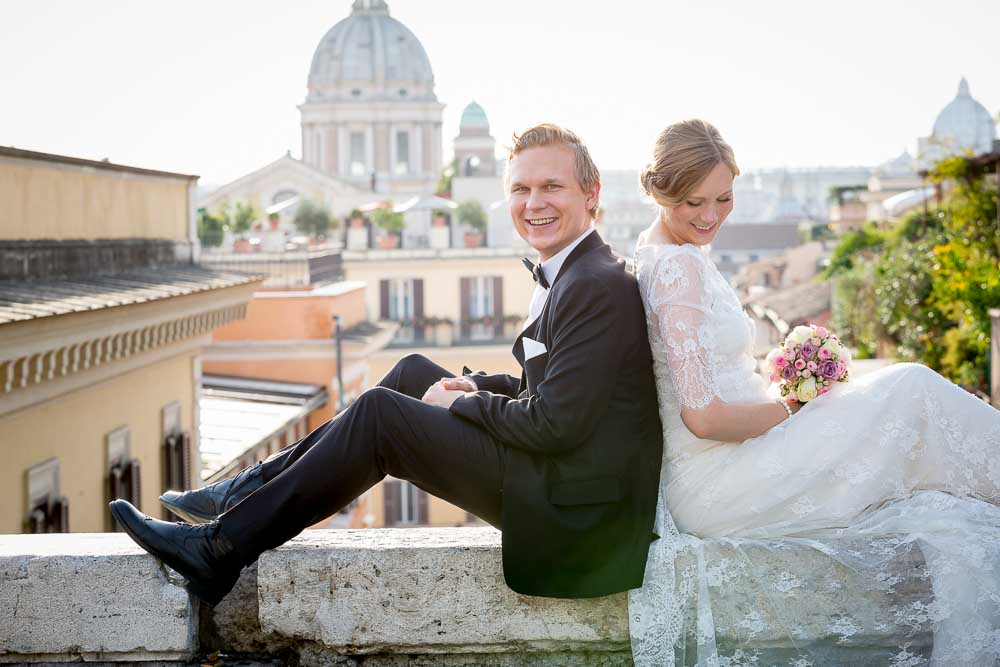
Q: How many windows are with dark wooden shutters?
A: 6